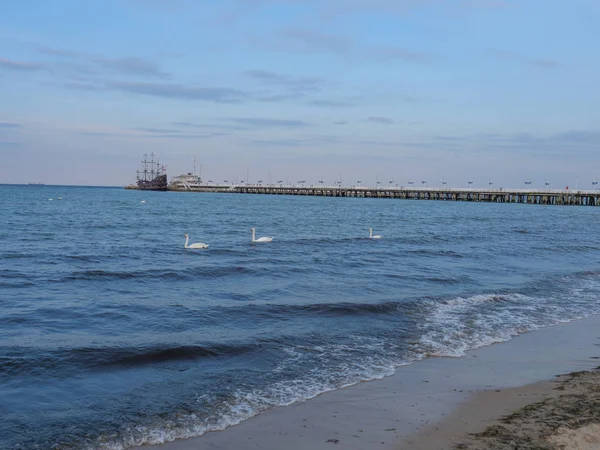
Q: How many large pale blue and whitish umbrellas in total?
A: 0